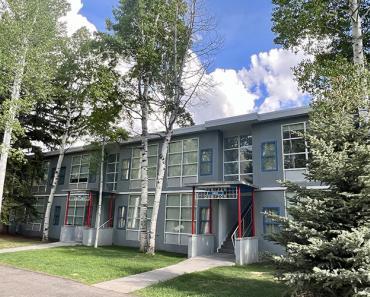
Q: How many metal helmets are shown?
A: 0